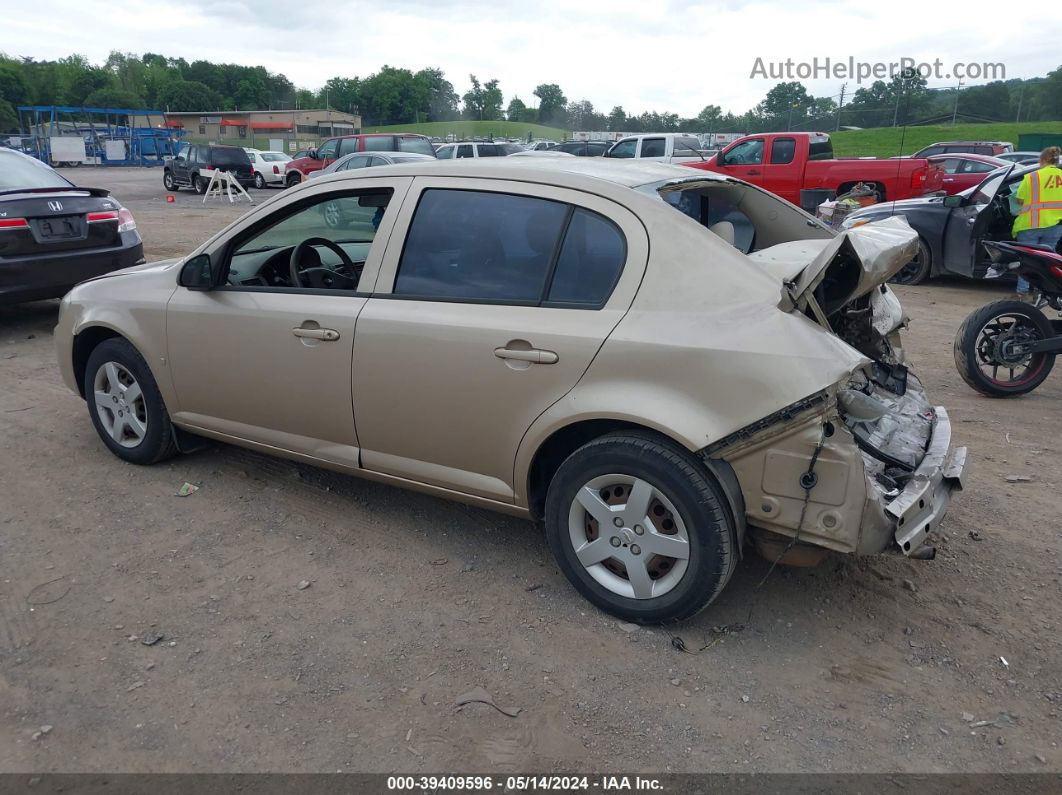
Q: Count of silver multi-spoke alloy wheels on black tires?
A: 2